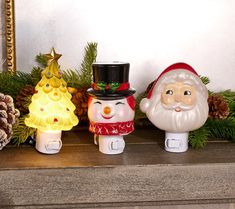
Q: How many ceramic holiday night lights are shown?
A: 3